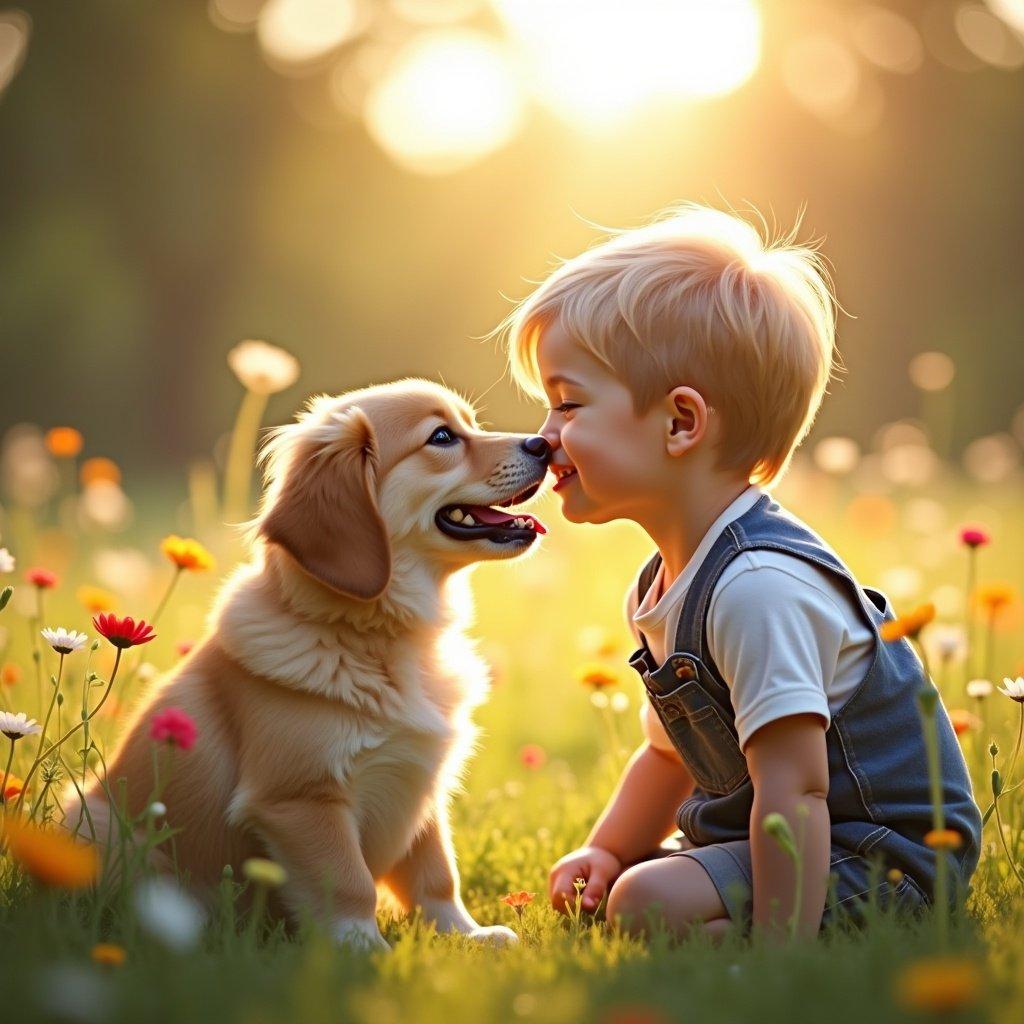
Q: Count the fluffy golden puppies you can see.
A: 1